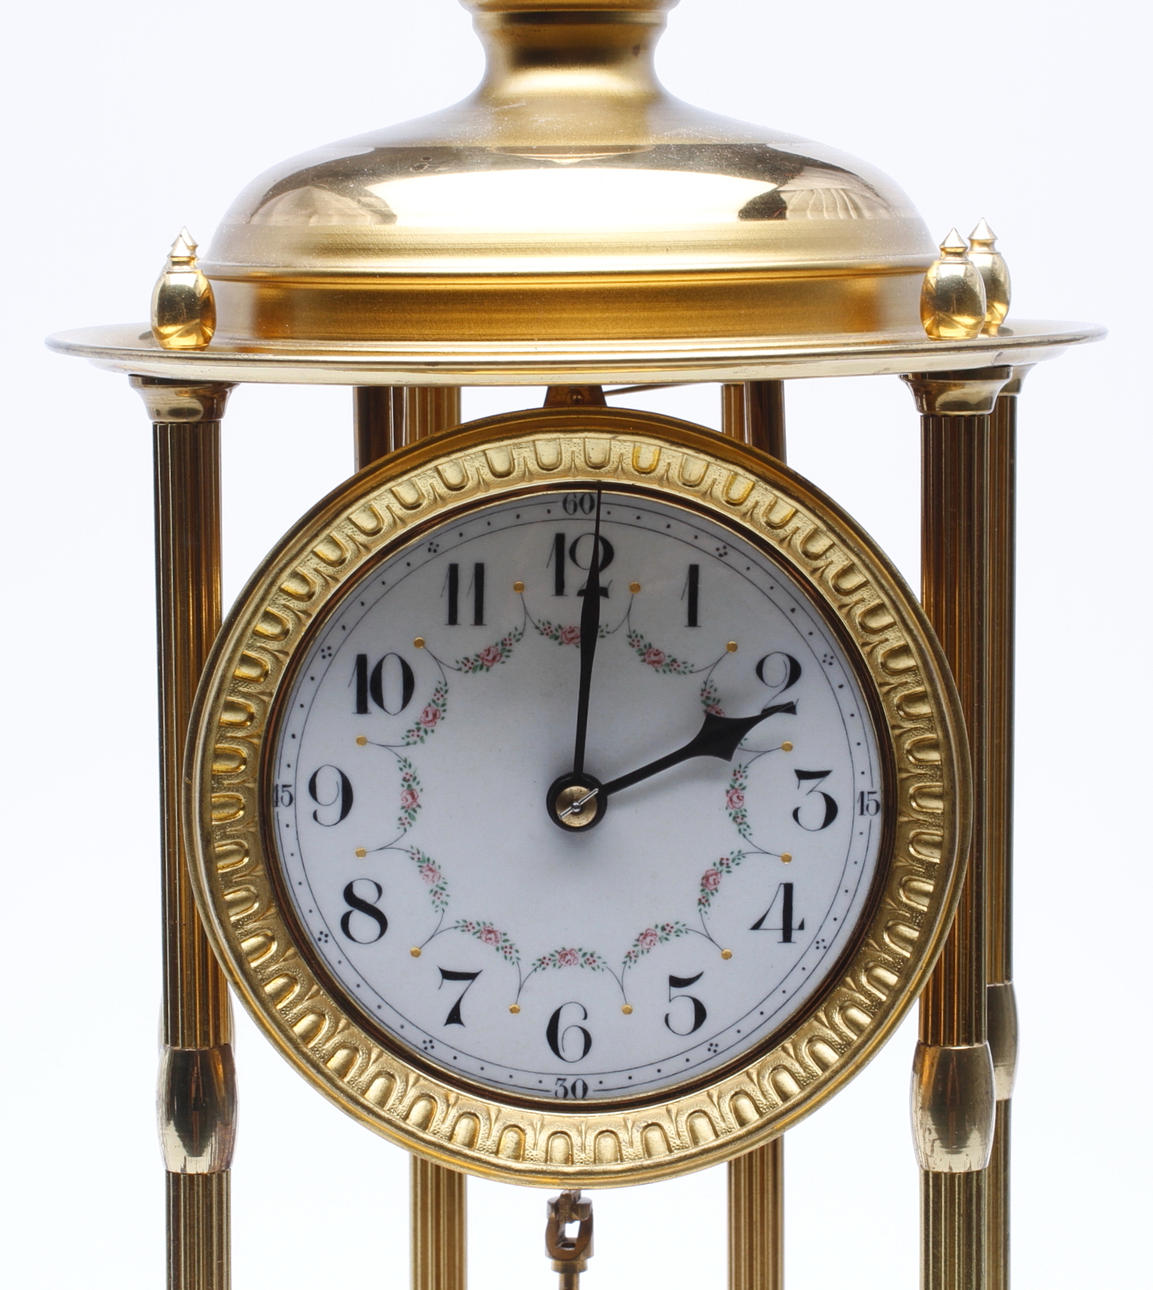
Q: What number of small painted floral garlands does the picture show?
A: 12